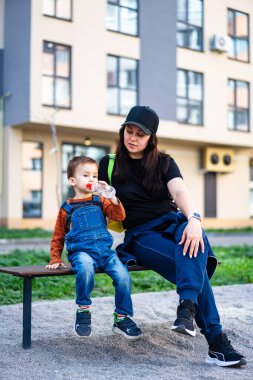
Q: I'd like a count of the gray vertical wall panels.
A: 2